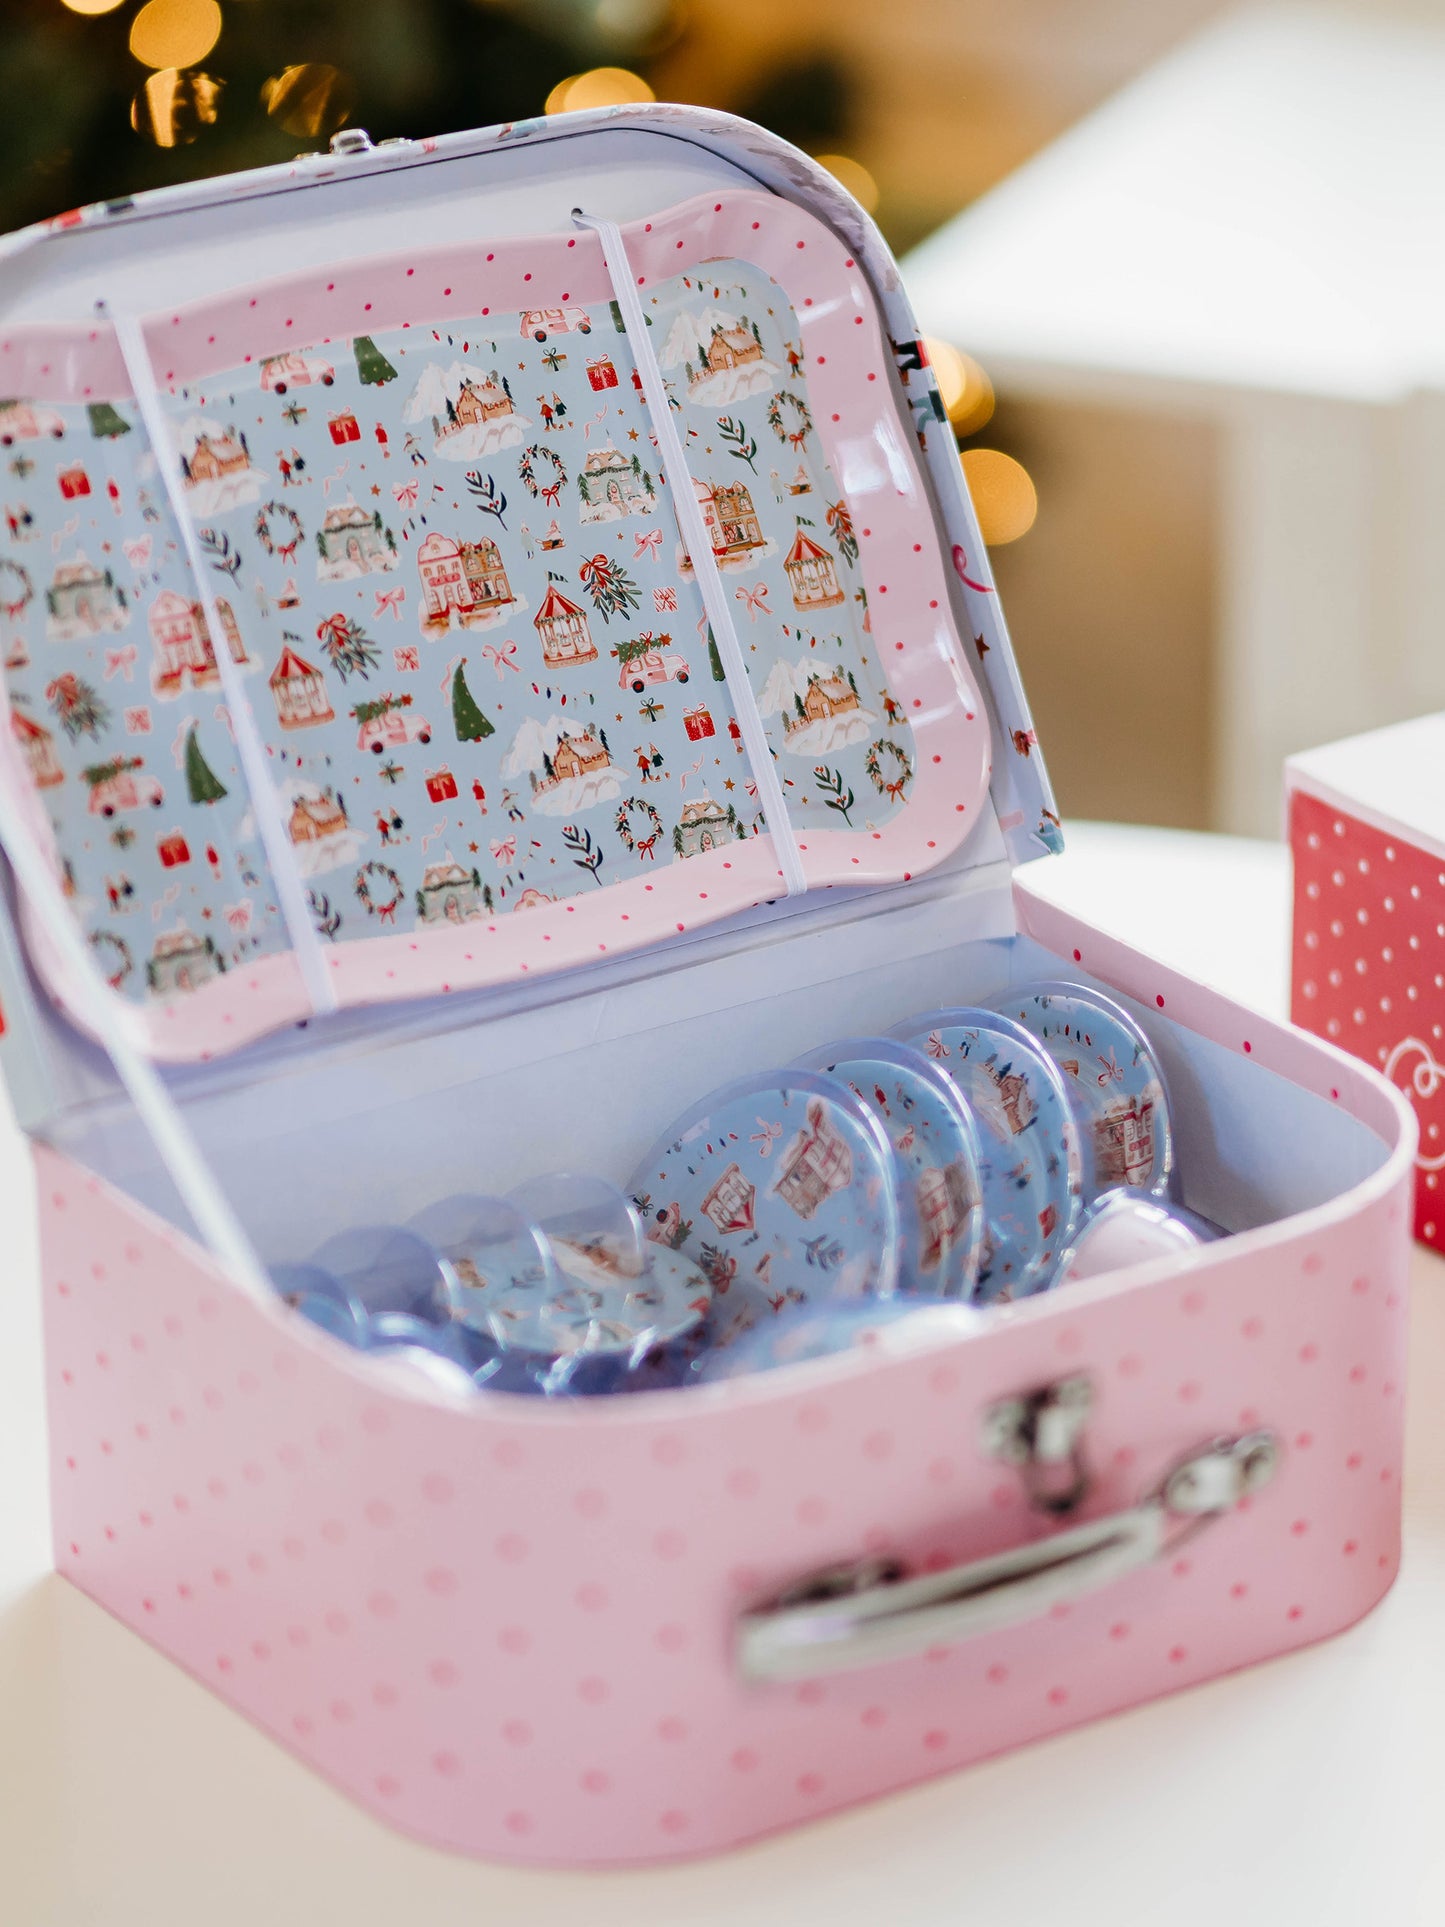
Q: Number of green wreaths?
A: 8